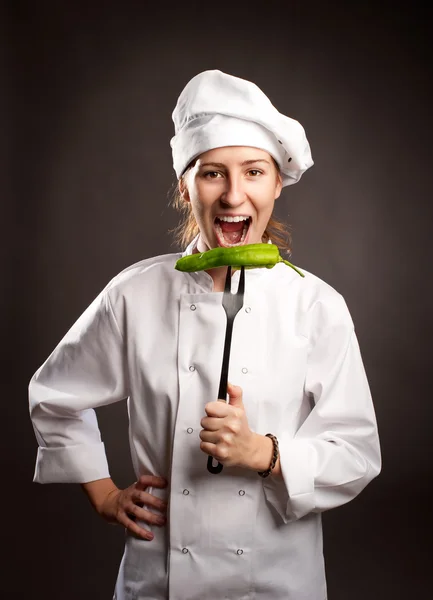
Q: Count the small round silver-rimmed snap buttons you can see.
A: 9